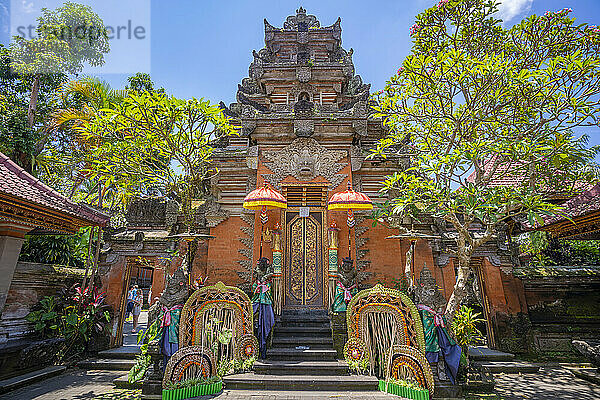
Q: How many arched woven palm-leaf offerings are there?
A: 4